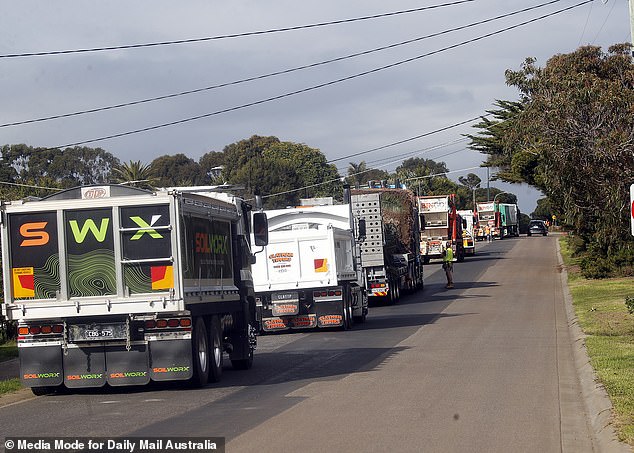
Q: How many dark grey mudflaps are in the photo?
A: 4